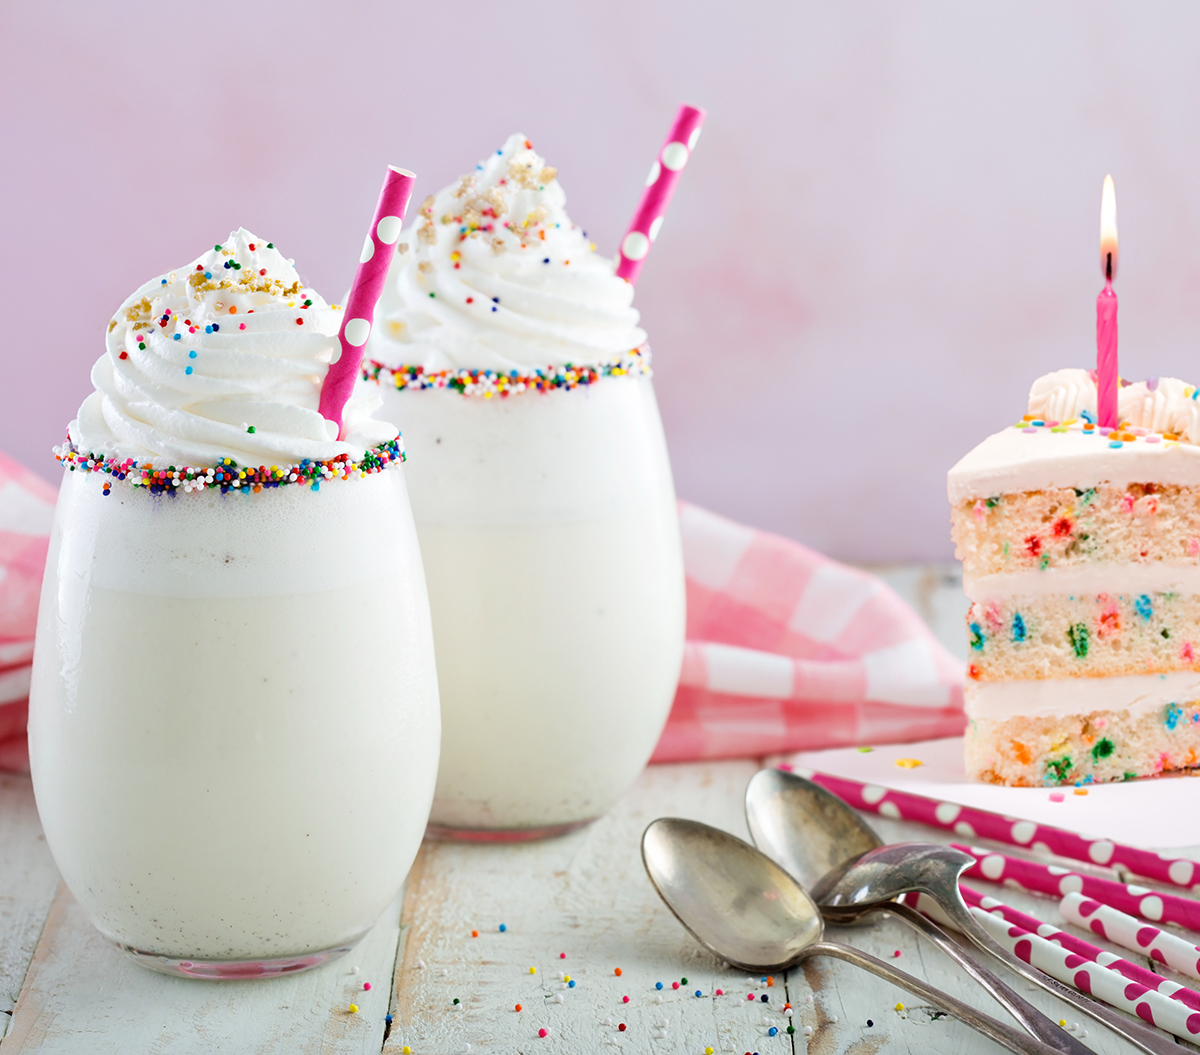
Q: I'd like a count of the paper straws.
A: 7